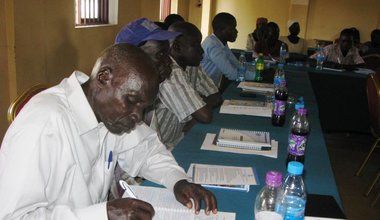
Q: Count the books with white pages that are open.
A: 1